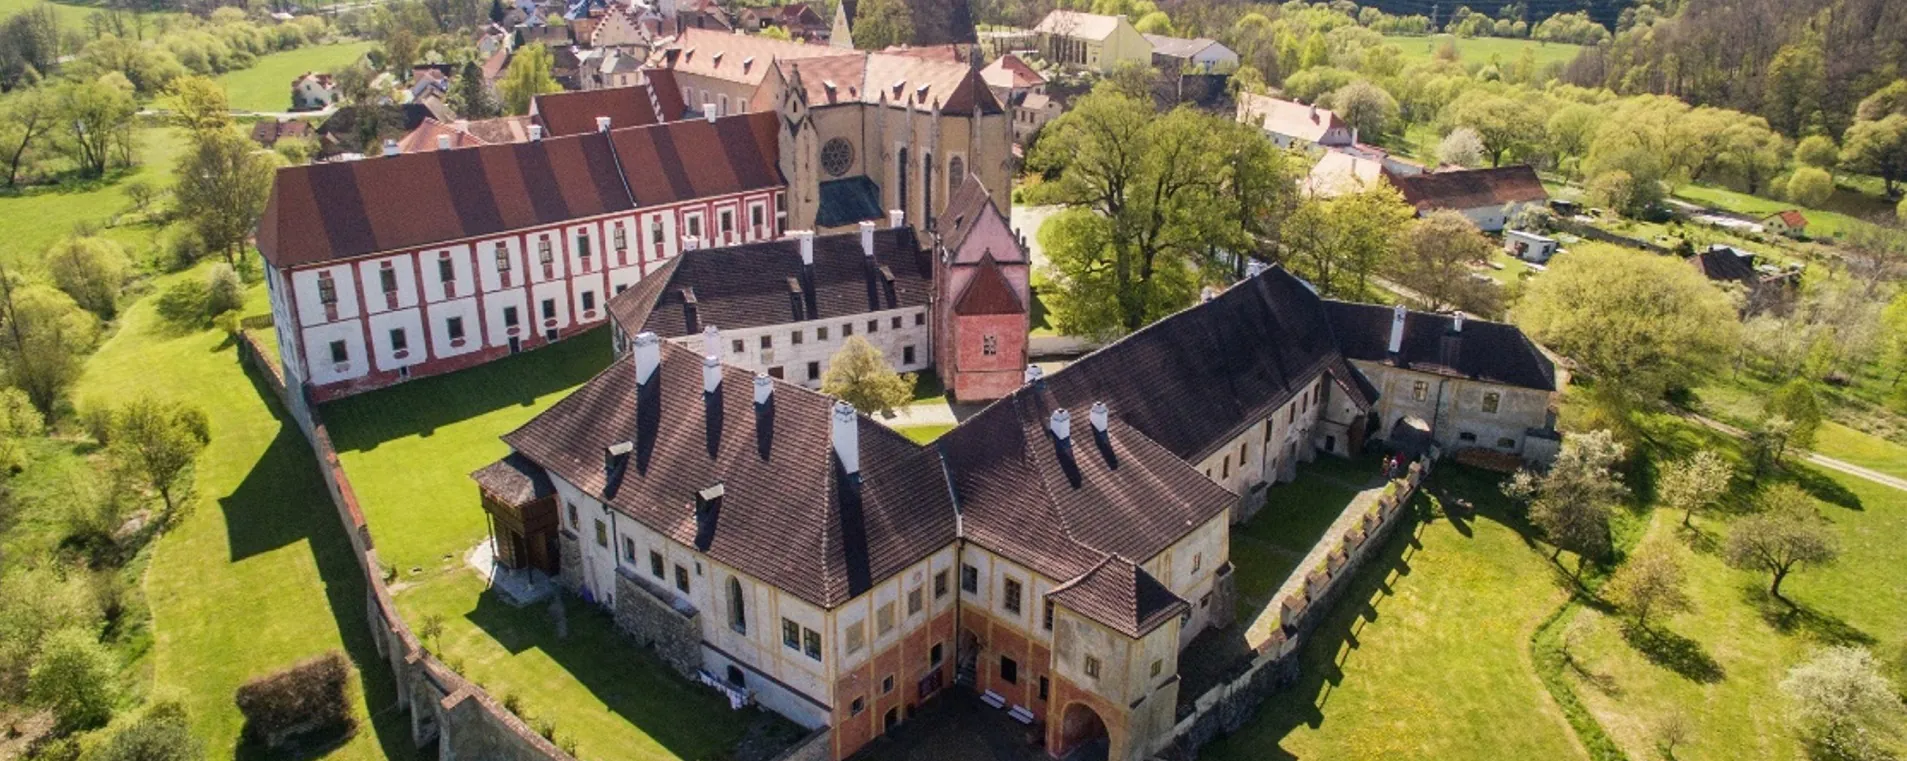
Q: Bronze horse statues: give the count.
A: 0